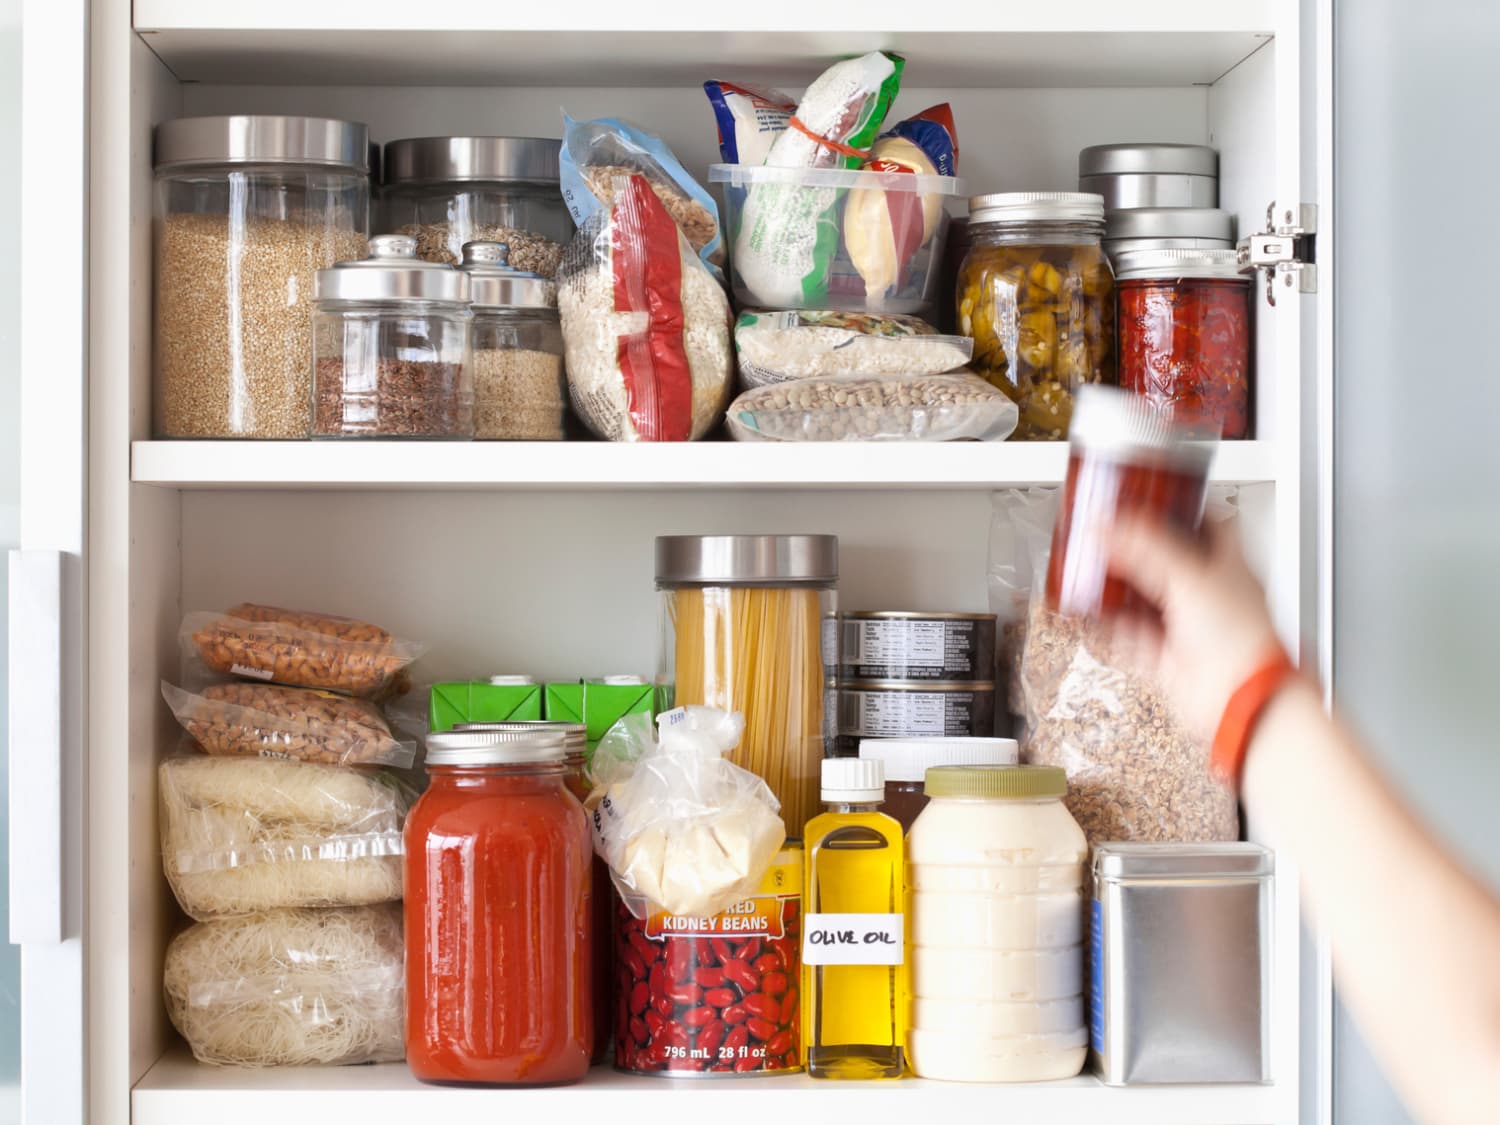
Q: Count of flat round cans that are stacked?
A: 2